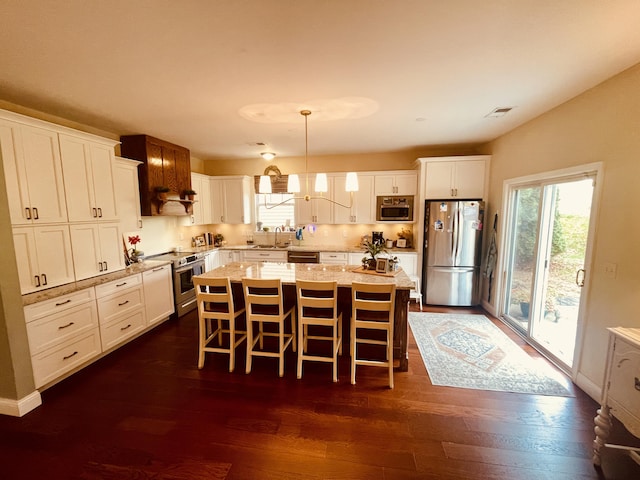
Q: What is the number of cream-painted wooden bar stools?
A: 4